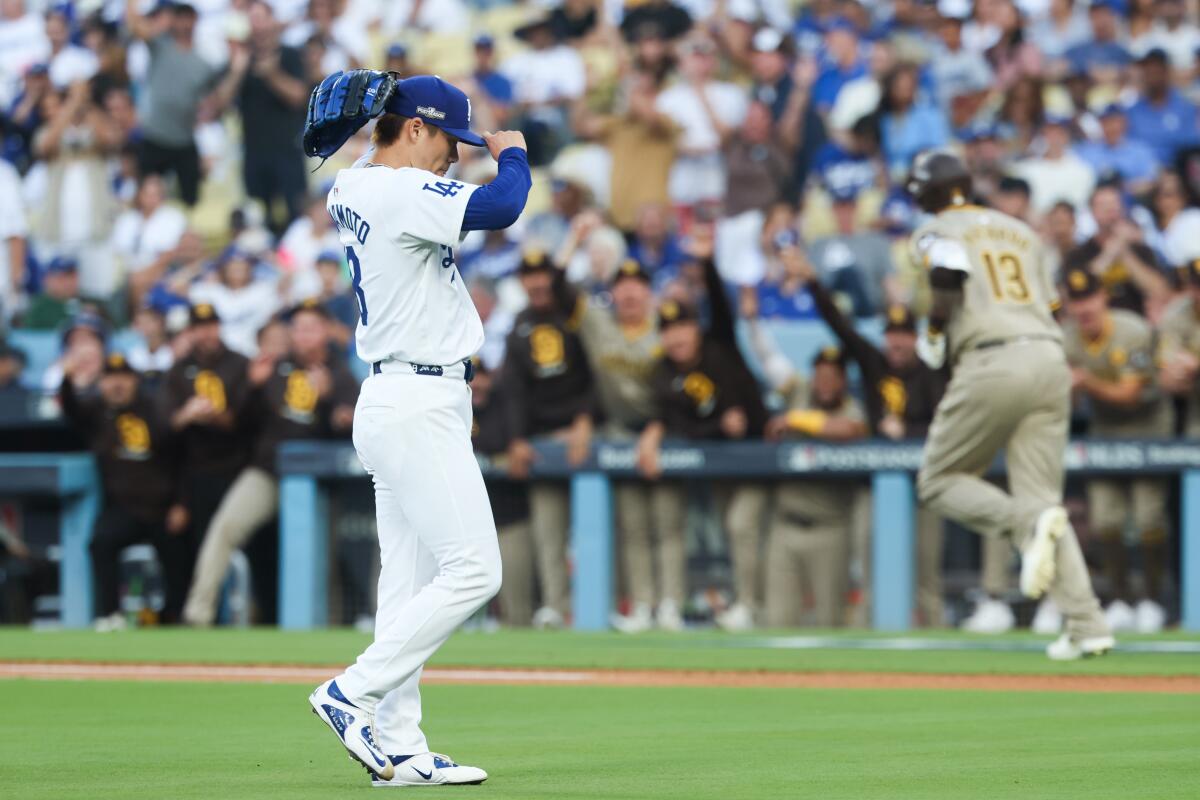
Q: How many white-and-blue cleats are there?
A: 2